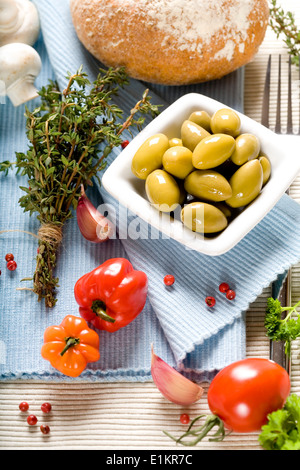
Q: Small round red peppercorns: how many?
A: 12